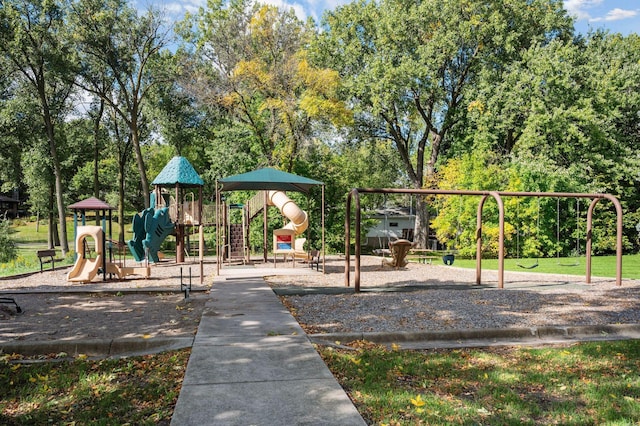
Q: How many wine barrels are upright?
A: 0